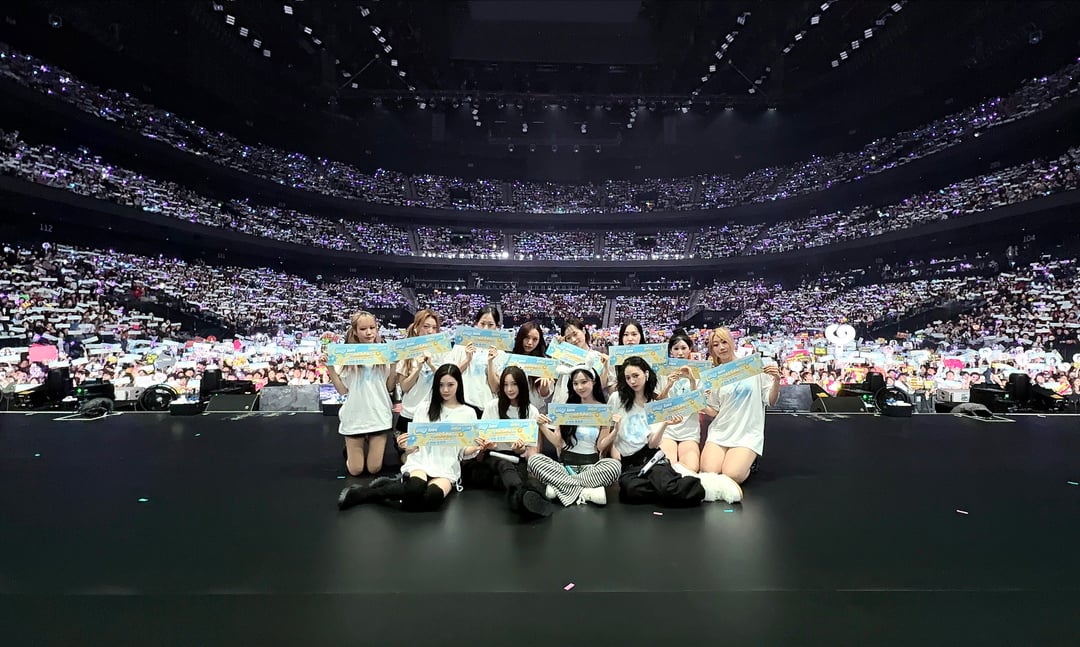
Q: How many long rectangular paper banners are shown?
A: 12